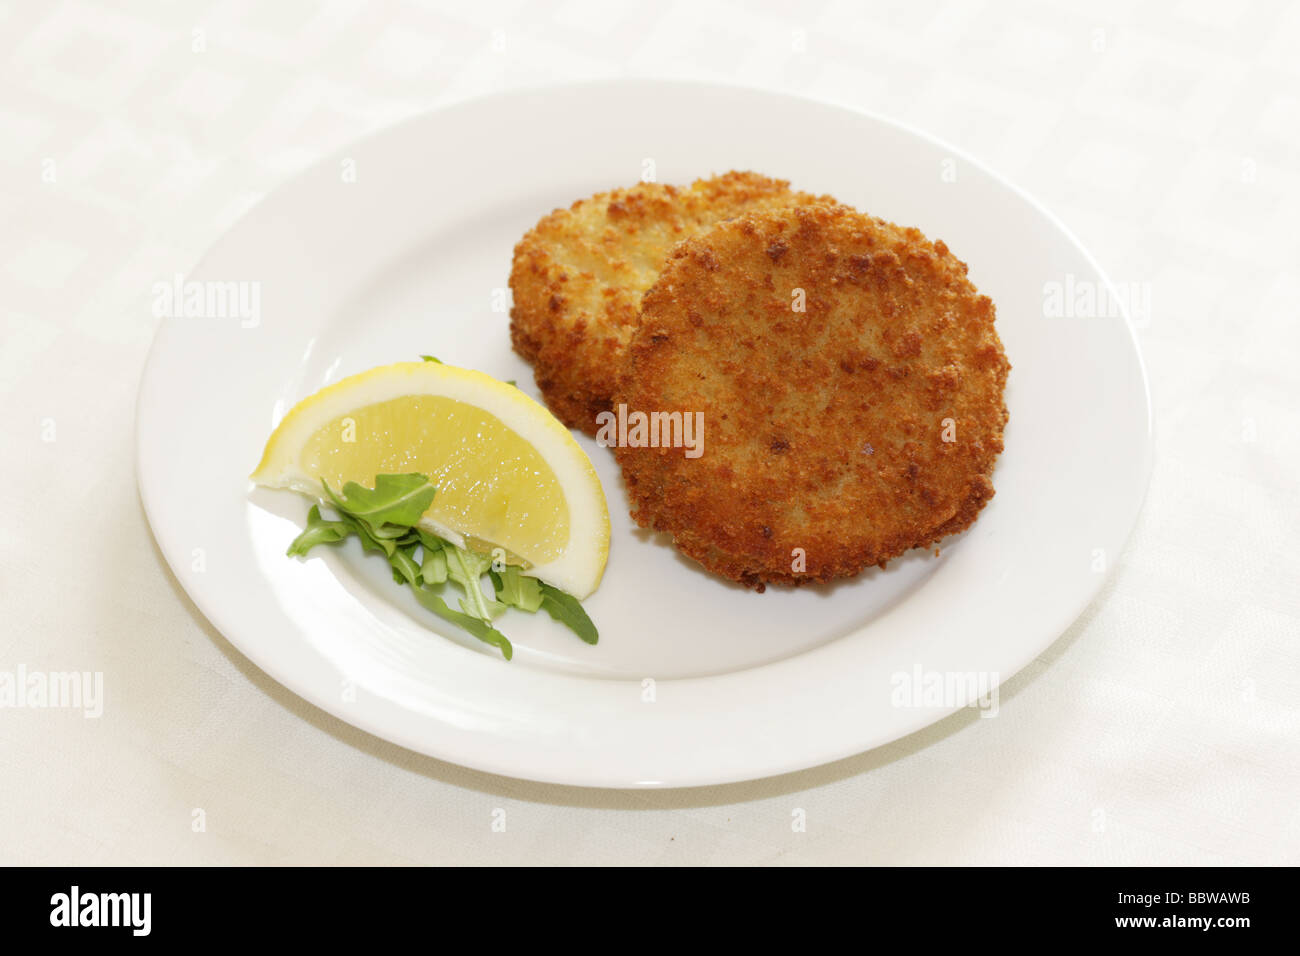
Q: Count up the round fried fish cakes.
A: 2